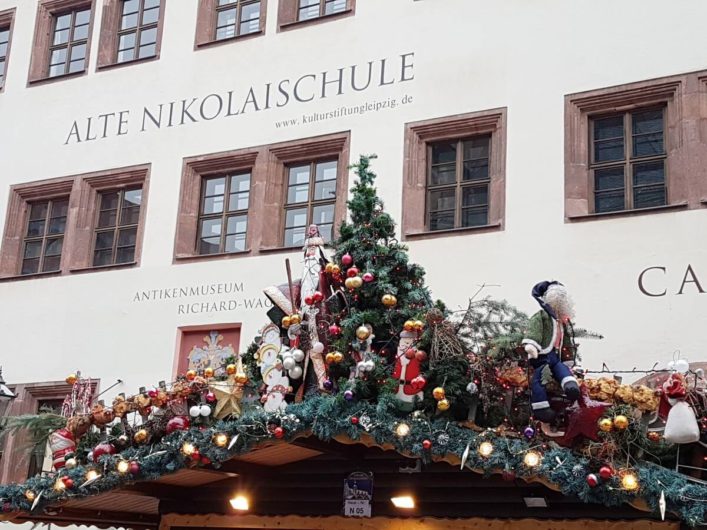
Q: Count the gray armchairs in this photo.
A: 0